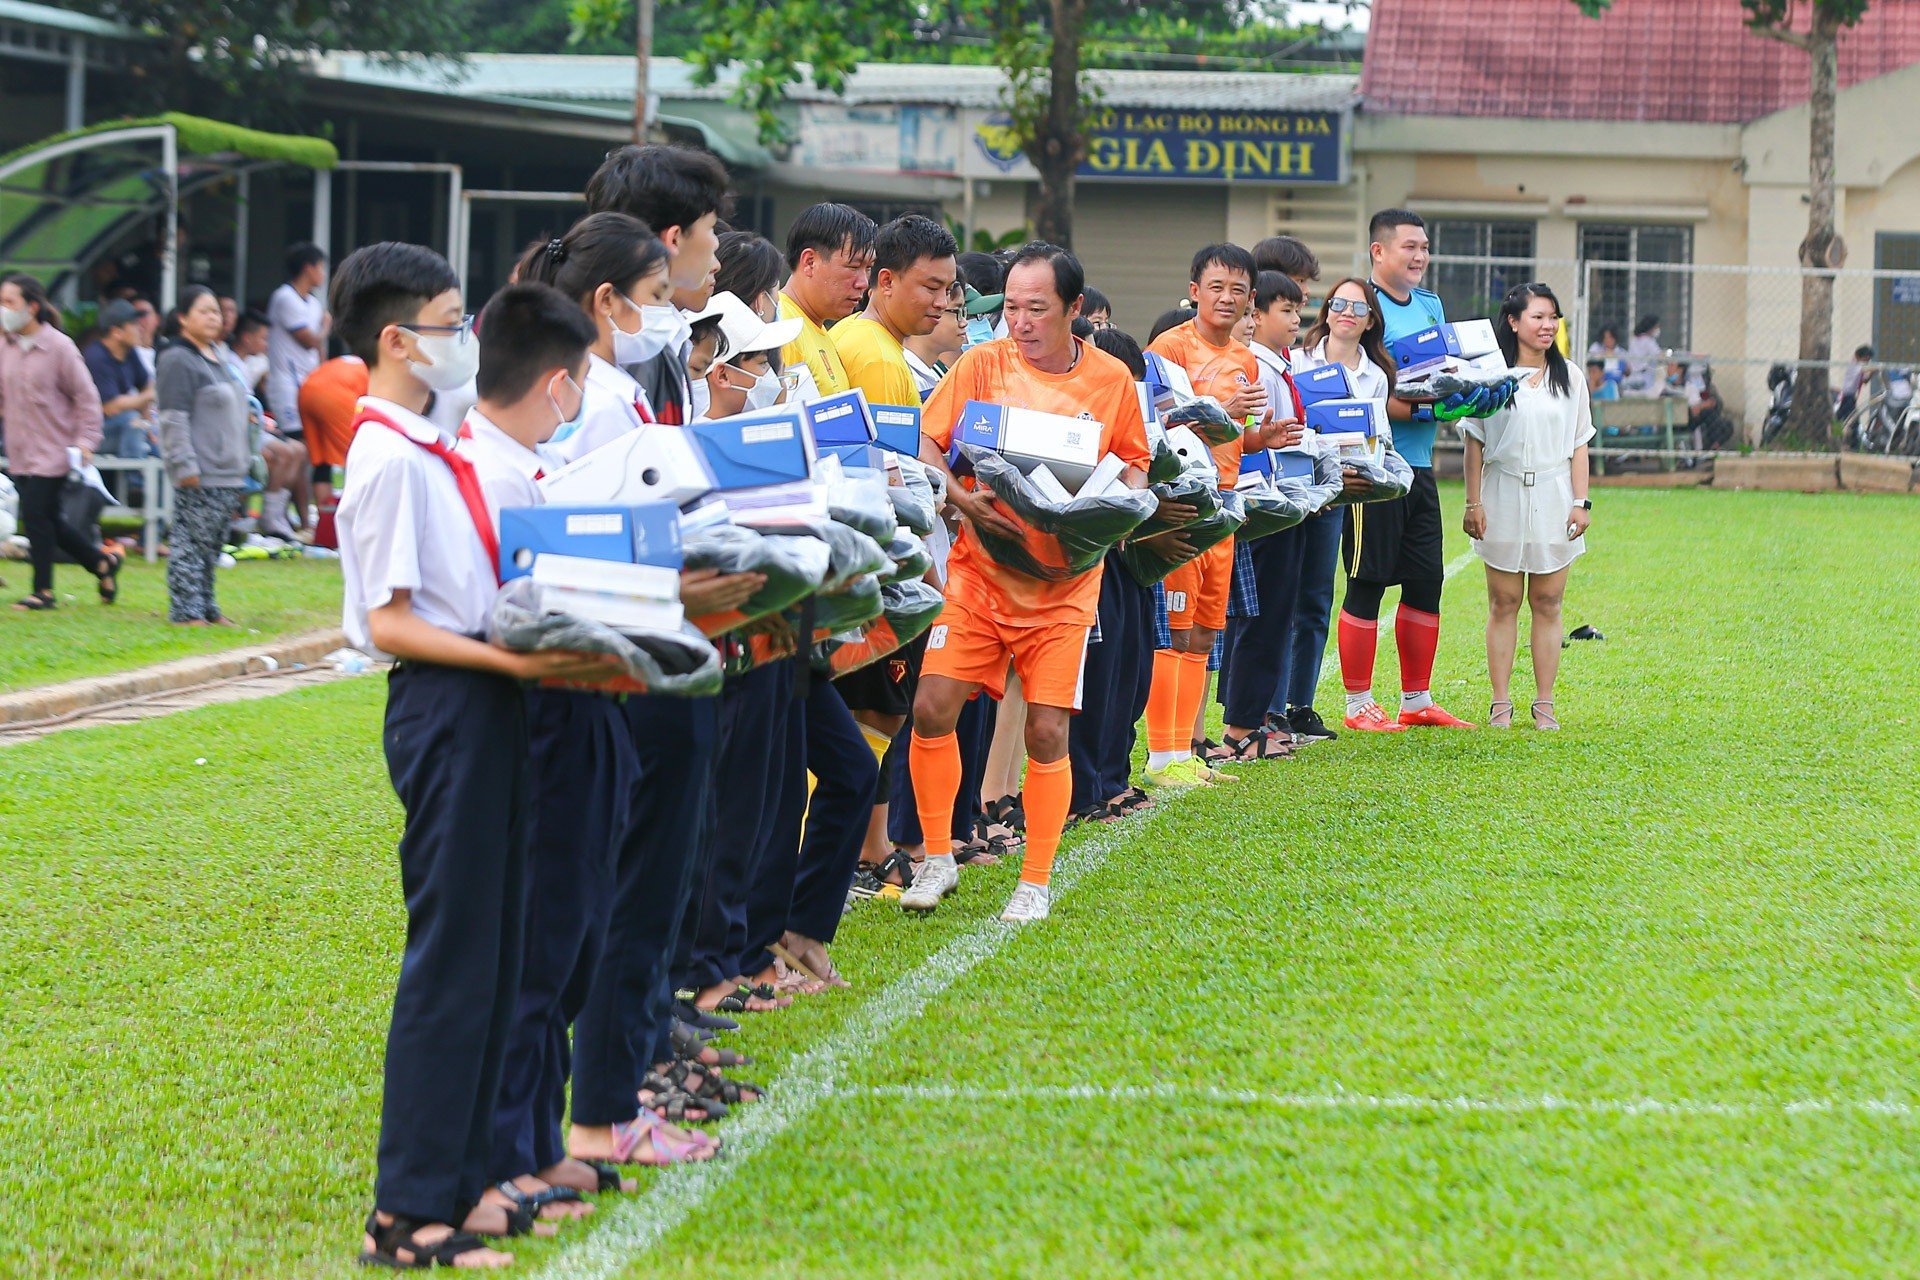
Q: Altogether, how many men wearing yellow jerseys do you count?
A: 2